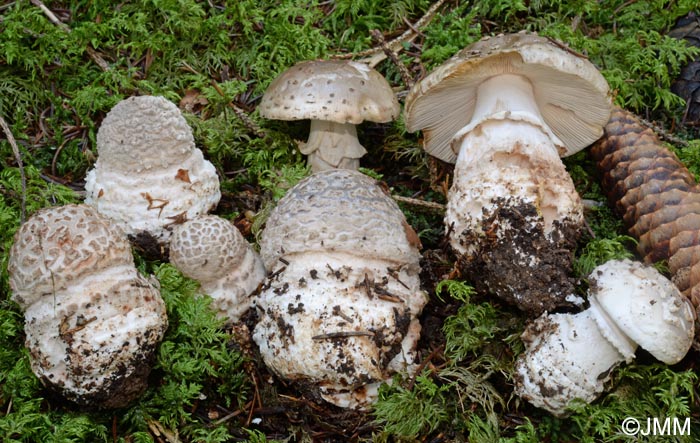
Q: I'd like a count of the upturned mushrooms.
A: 1